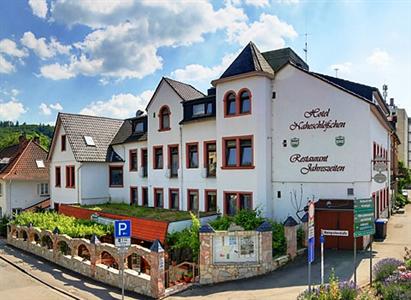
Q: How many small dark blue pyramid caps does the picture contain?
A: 8